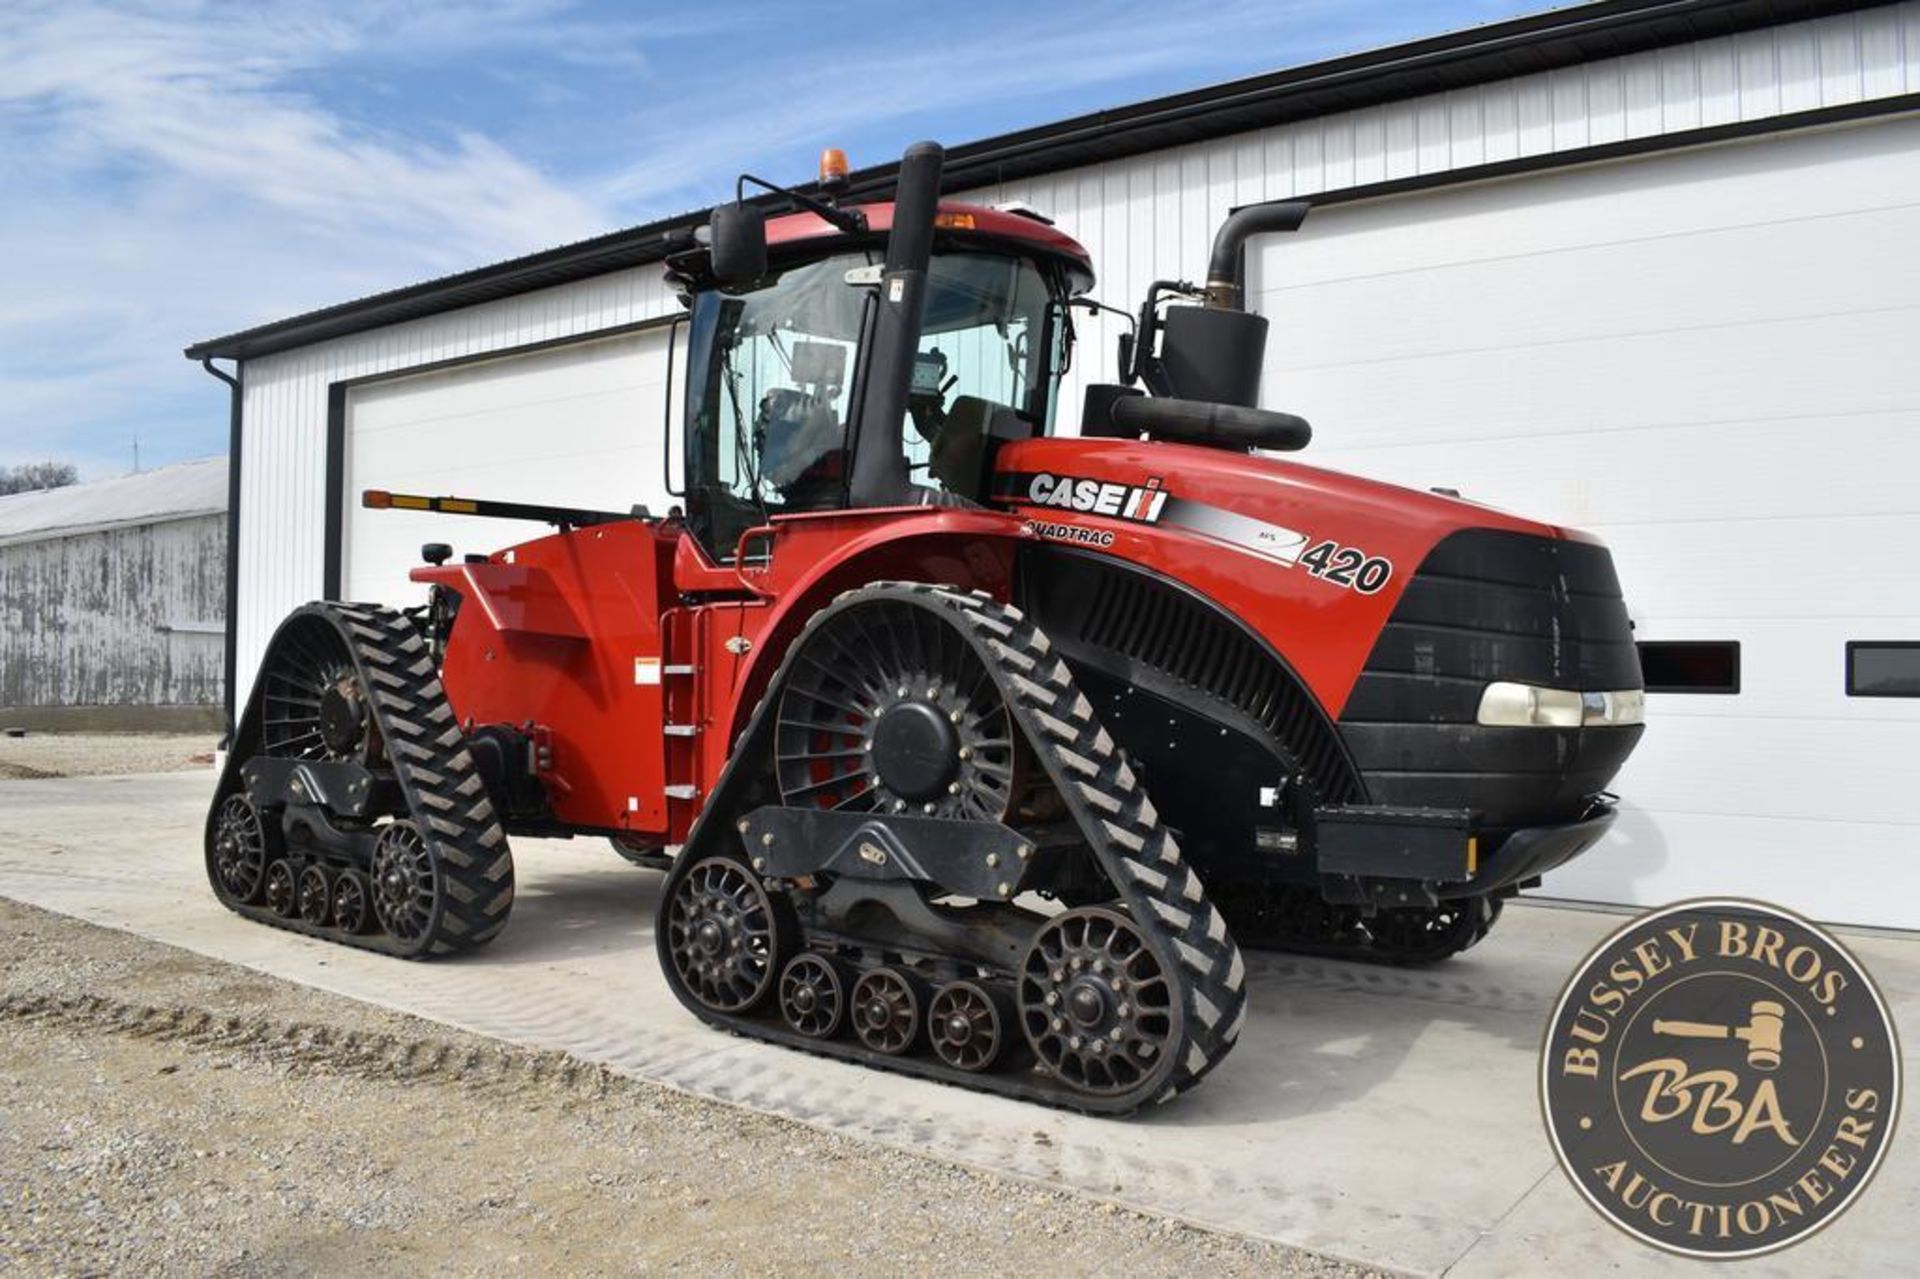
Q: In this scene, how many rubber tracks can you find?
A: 4